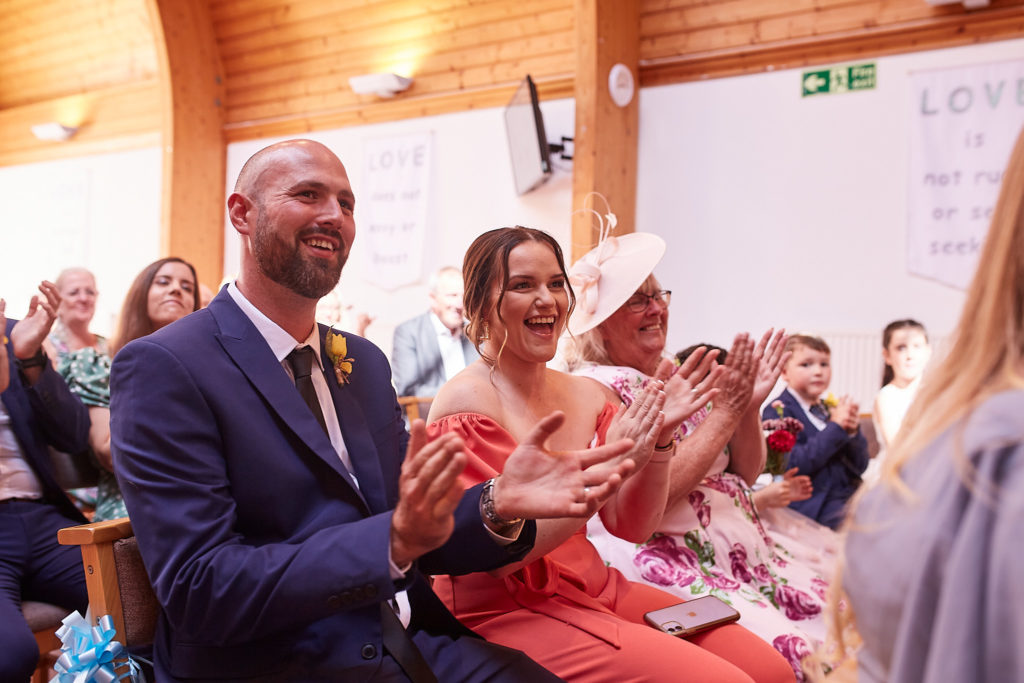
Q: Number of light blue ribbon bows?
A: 1